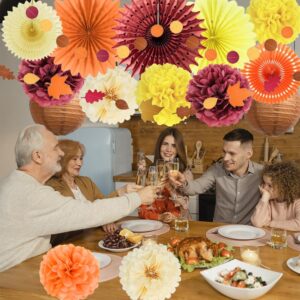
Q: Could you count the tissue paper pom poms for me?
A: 7